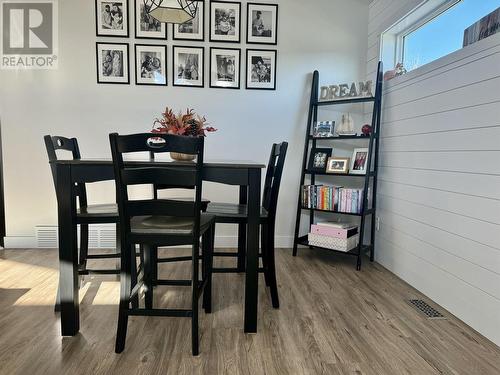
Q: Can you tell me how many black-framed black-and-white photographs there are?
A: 10